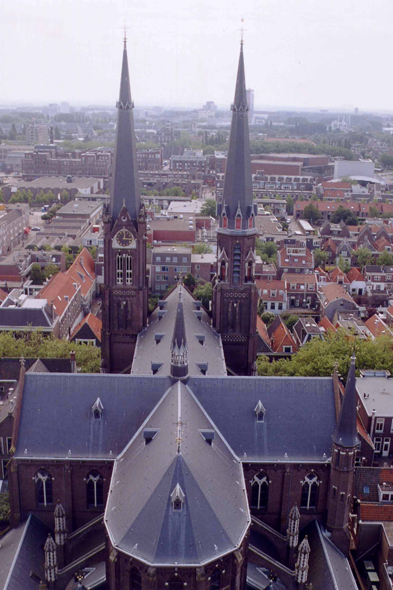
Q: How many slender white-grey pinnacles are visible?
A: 4